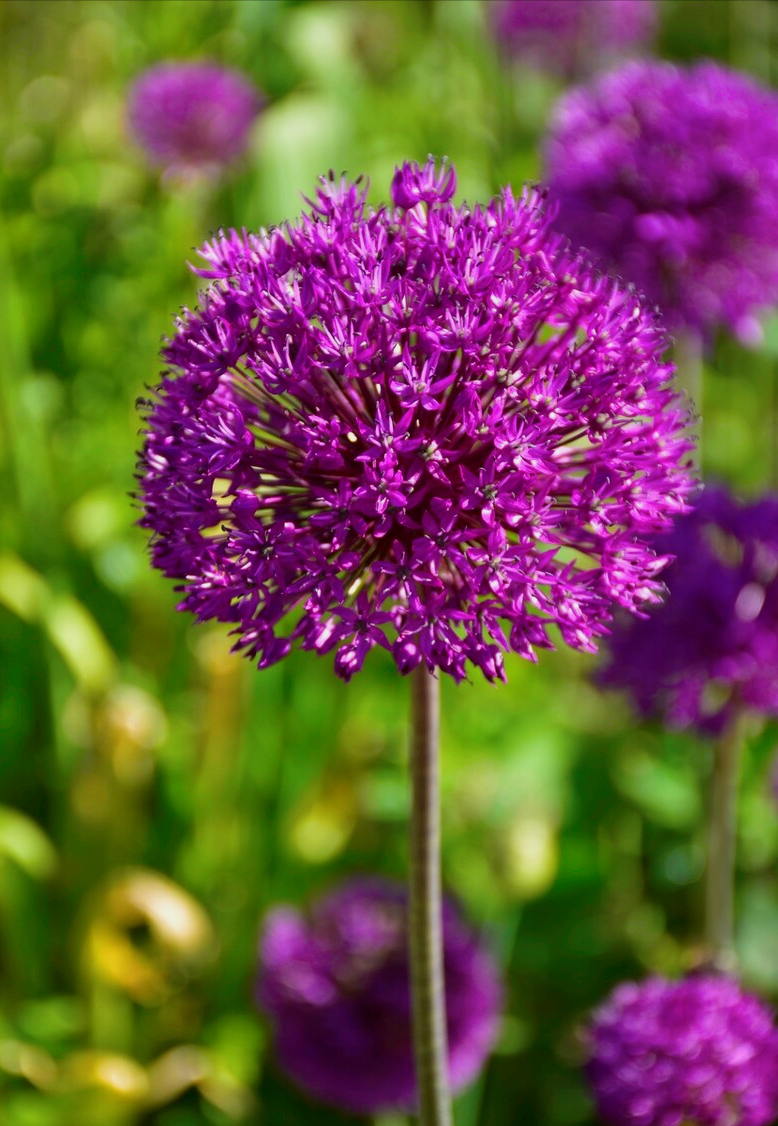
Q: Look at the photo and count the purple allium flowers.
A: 7